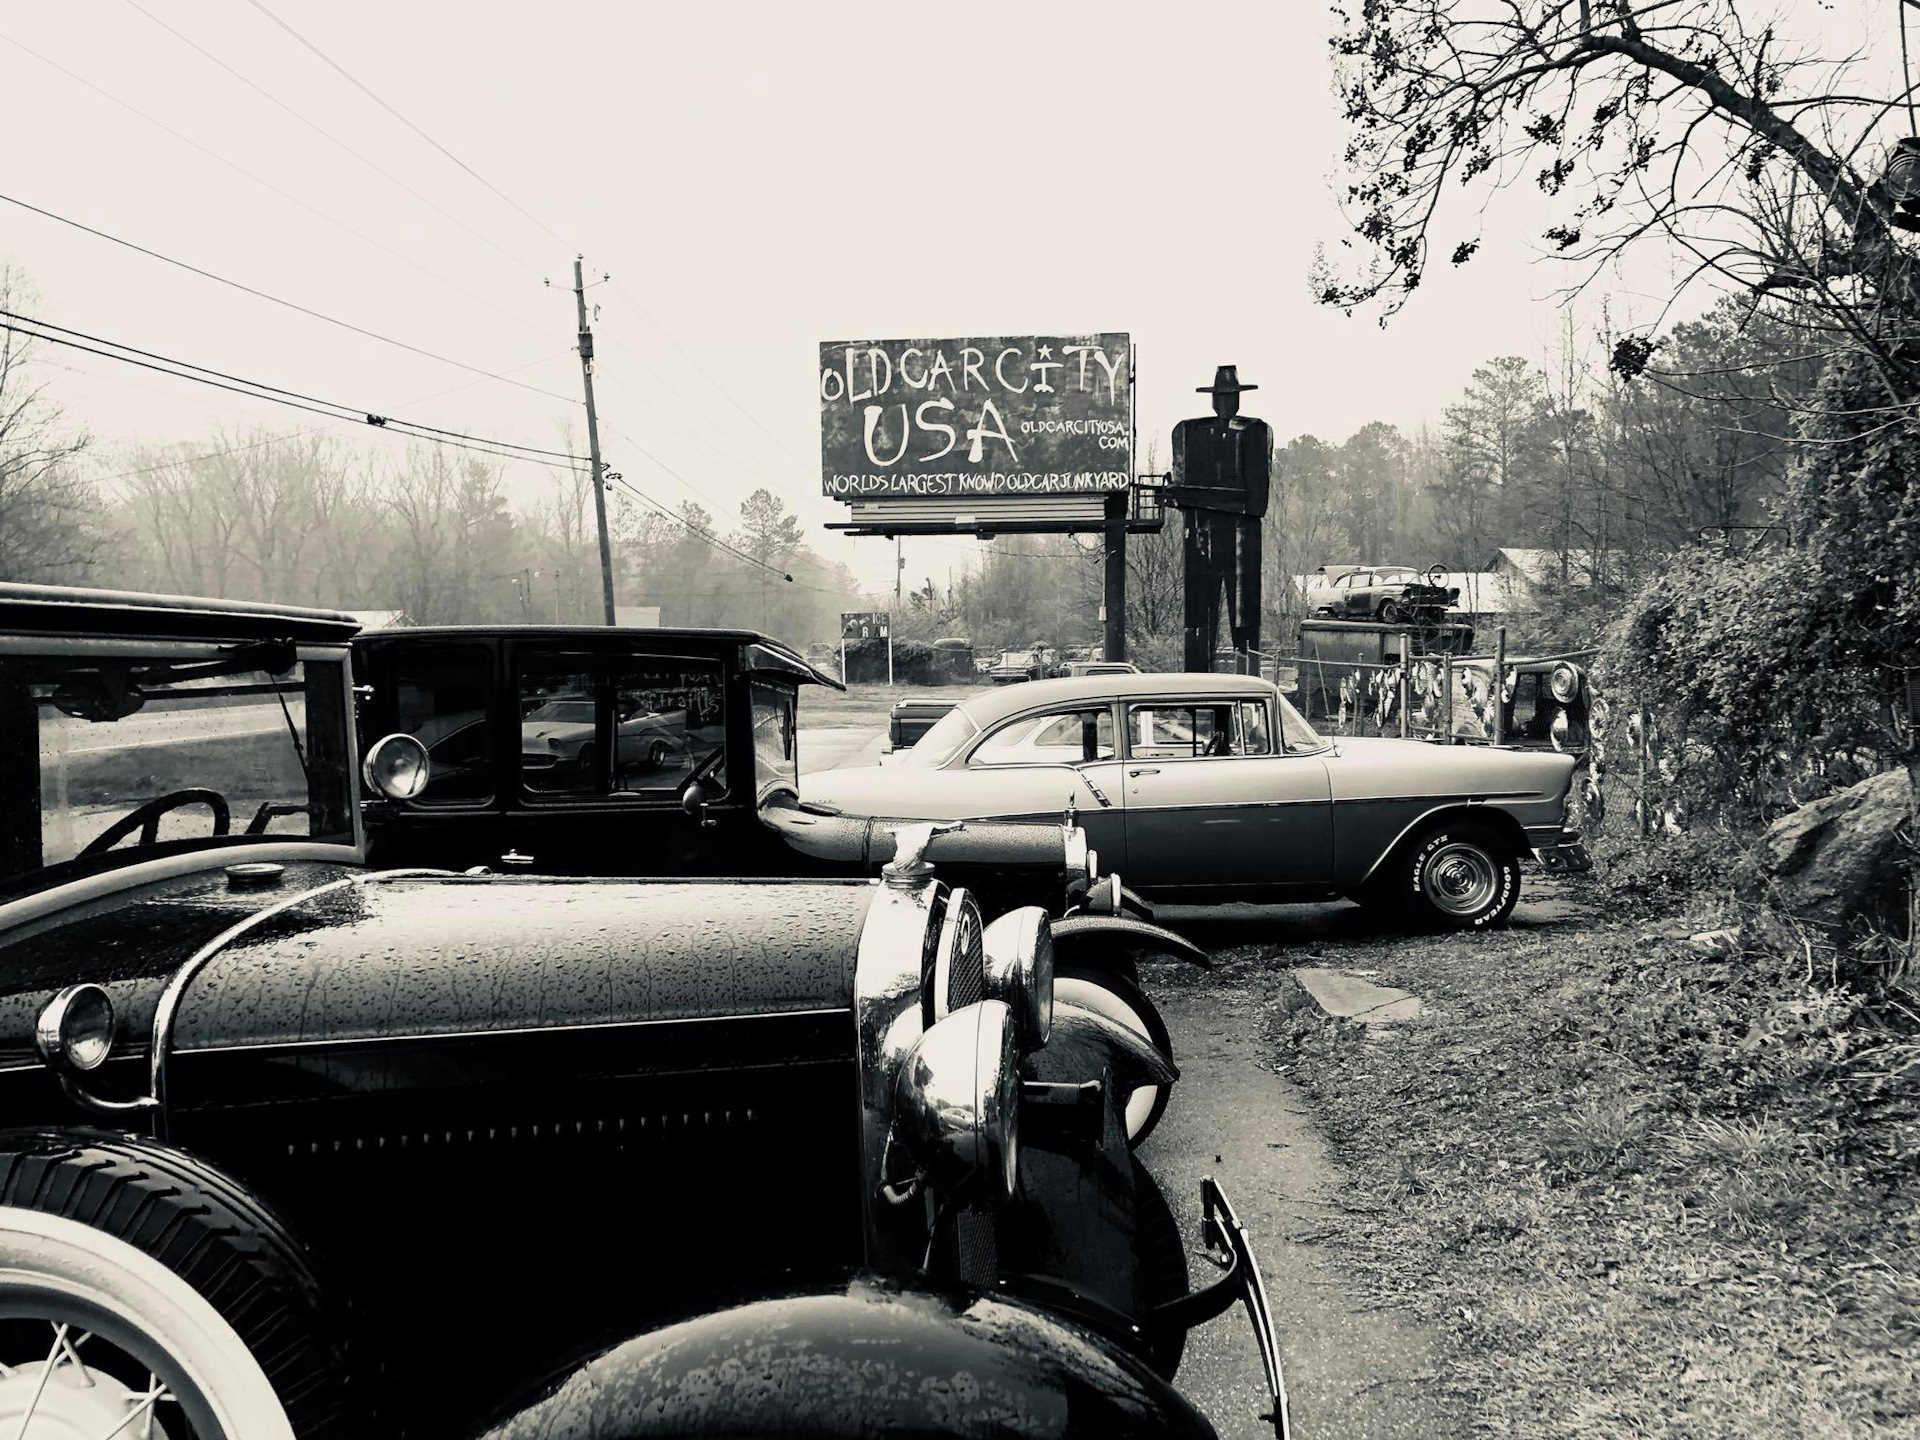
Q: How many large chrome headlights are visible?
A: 2